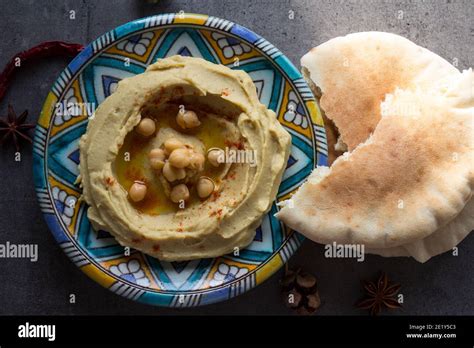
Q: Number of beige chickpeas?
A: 11